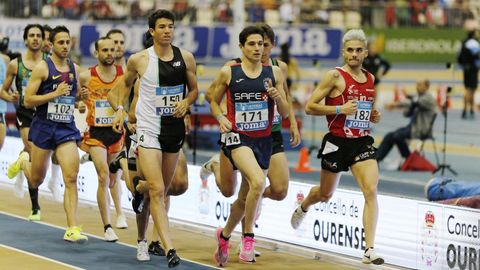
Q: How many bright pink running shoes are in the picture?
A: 2